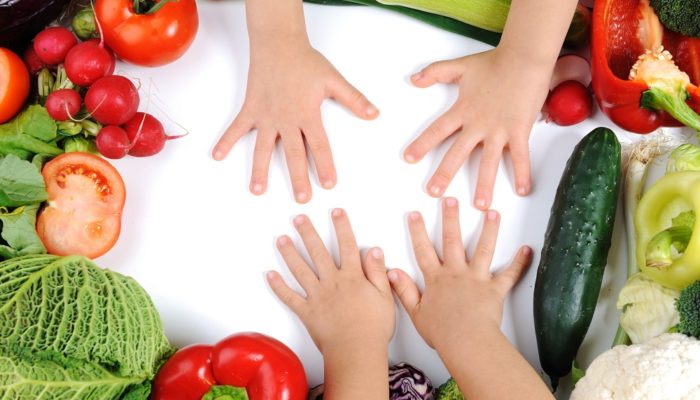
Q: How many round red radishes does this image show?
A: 8